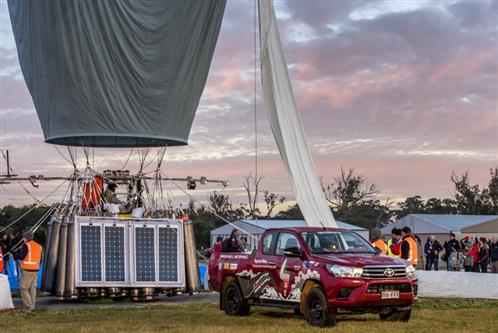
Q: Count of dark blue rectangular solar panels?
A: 4